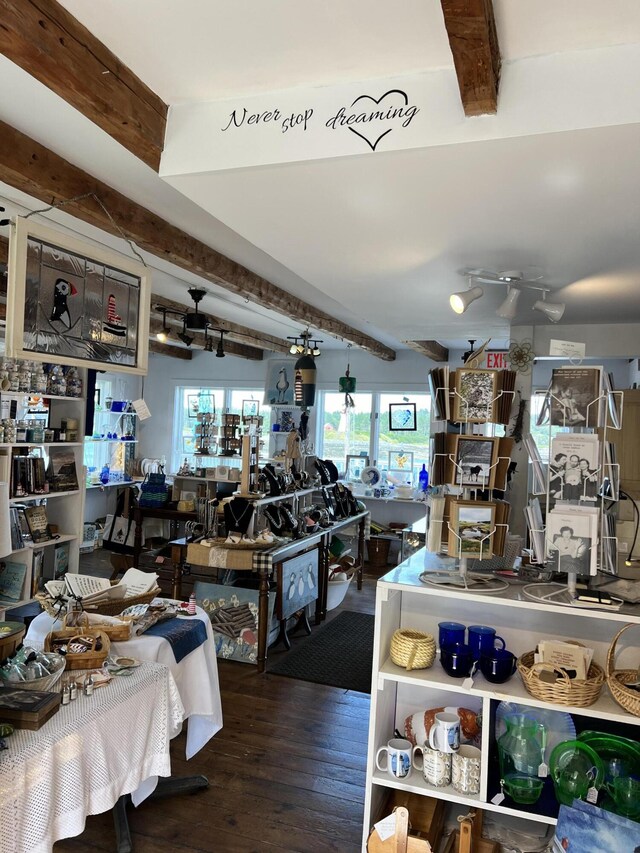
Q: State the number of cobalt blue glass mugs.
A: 4